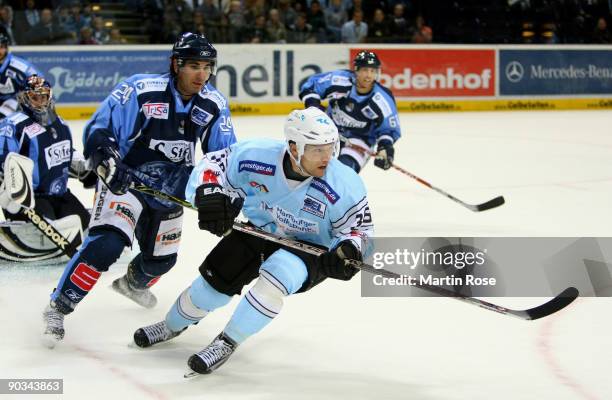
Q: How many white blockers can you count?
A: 1